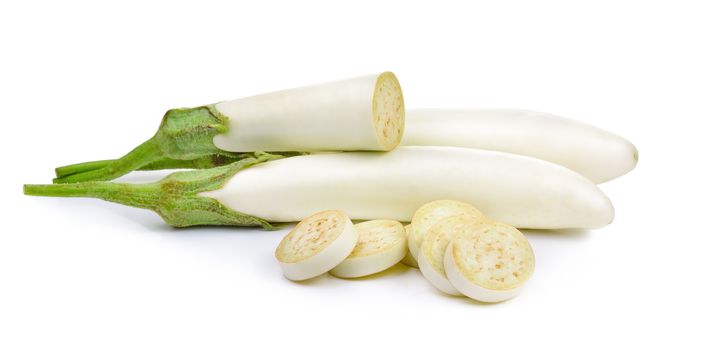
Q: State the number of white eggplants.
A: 3